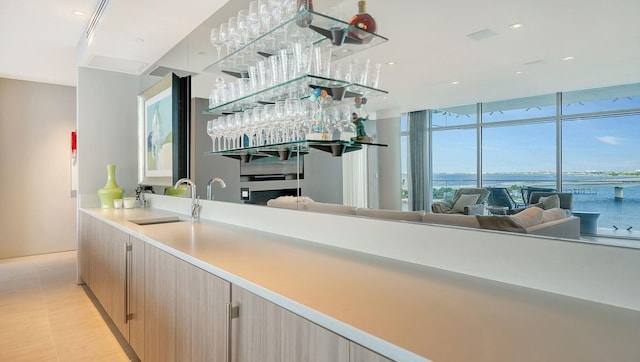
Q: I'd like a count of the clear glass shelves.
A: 3